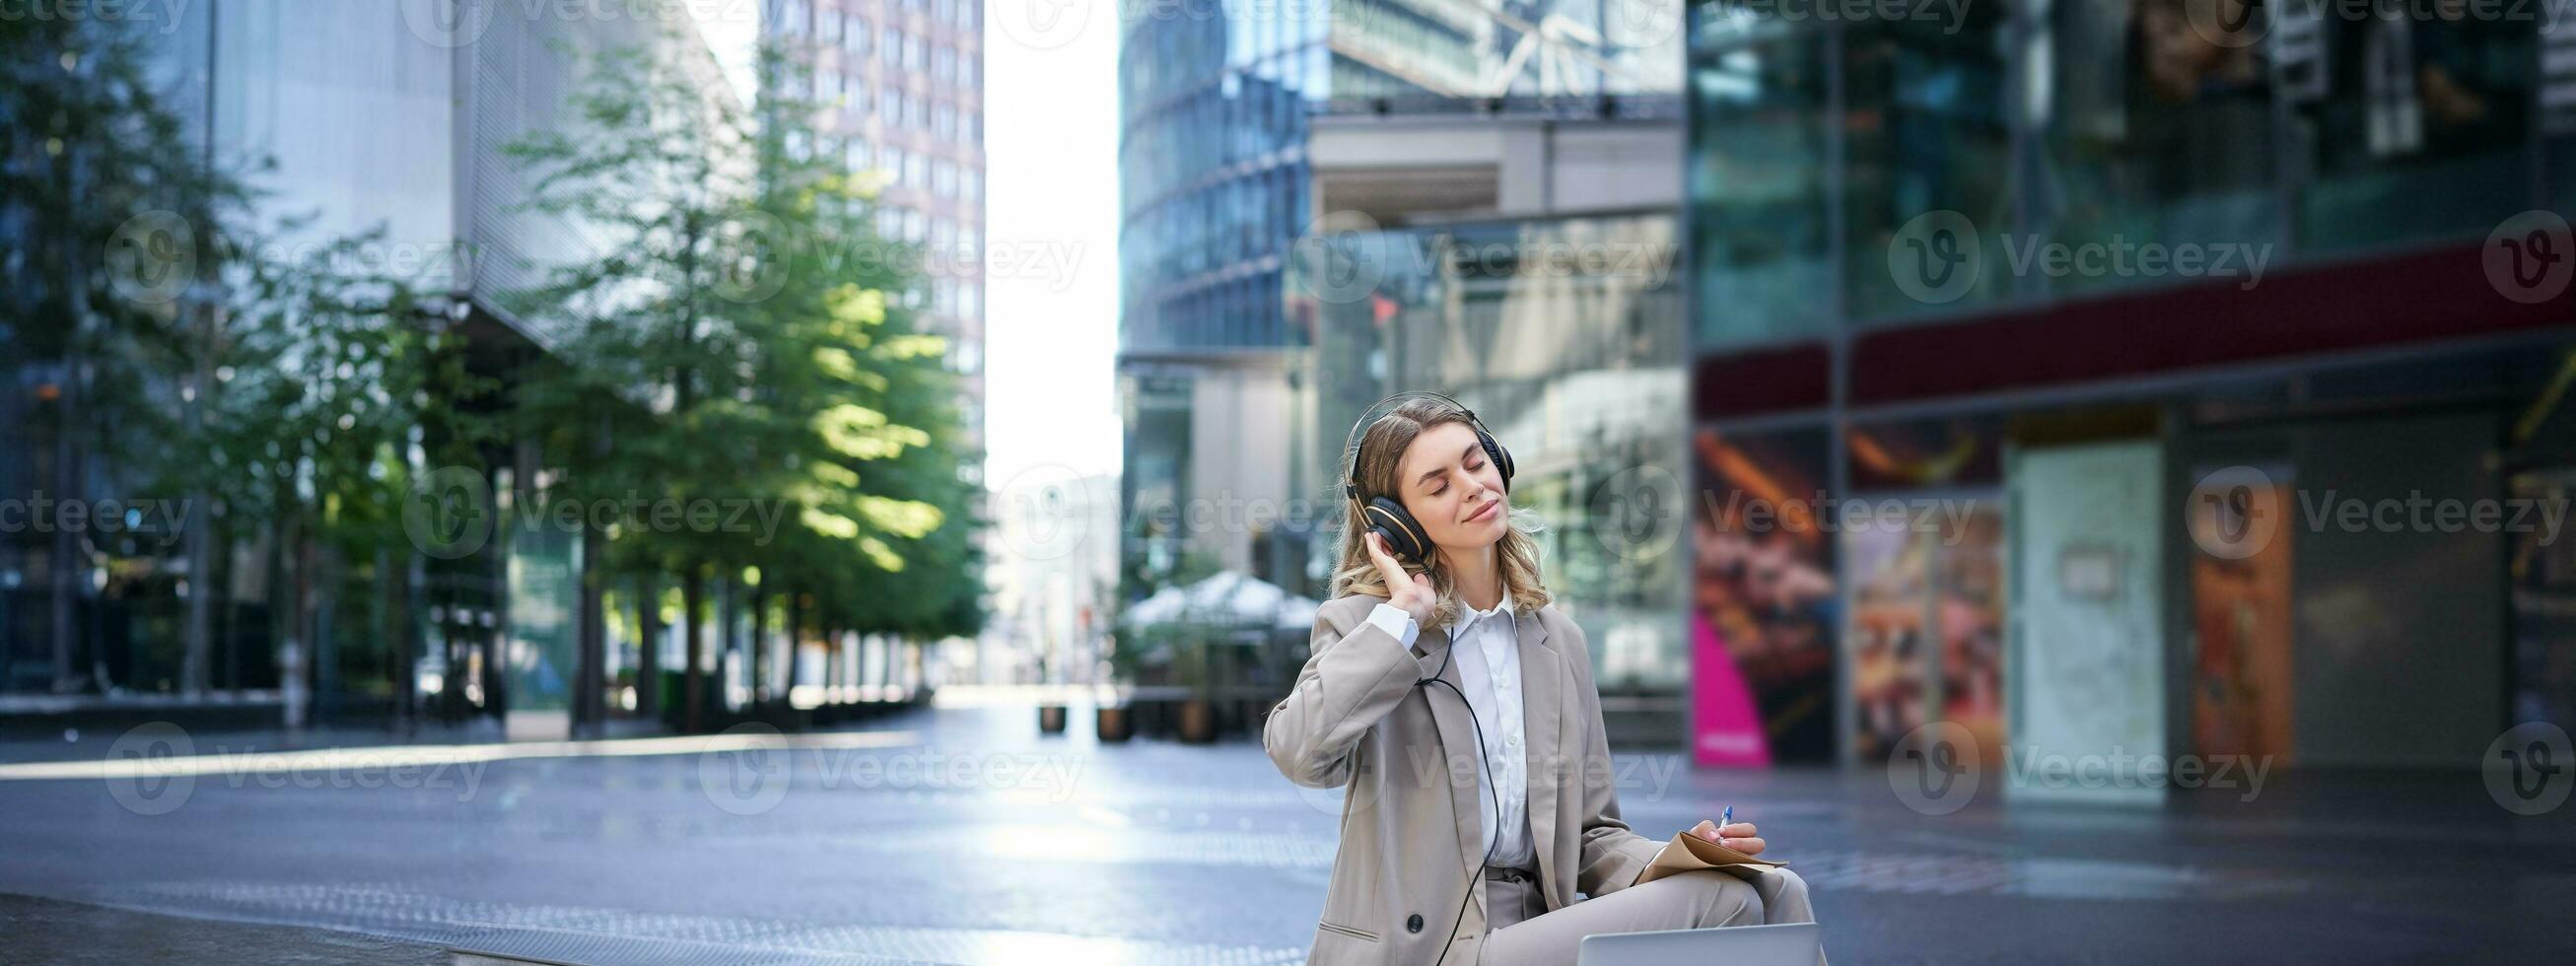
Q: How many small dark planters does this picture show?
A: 3